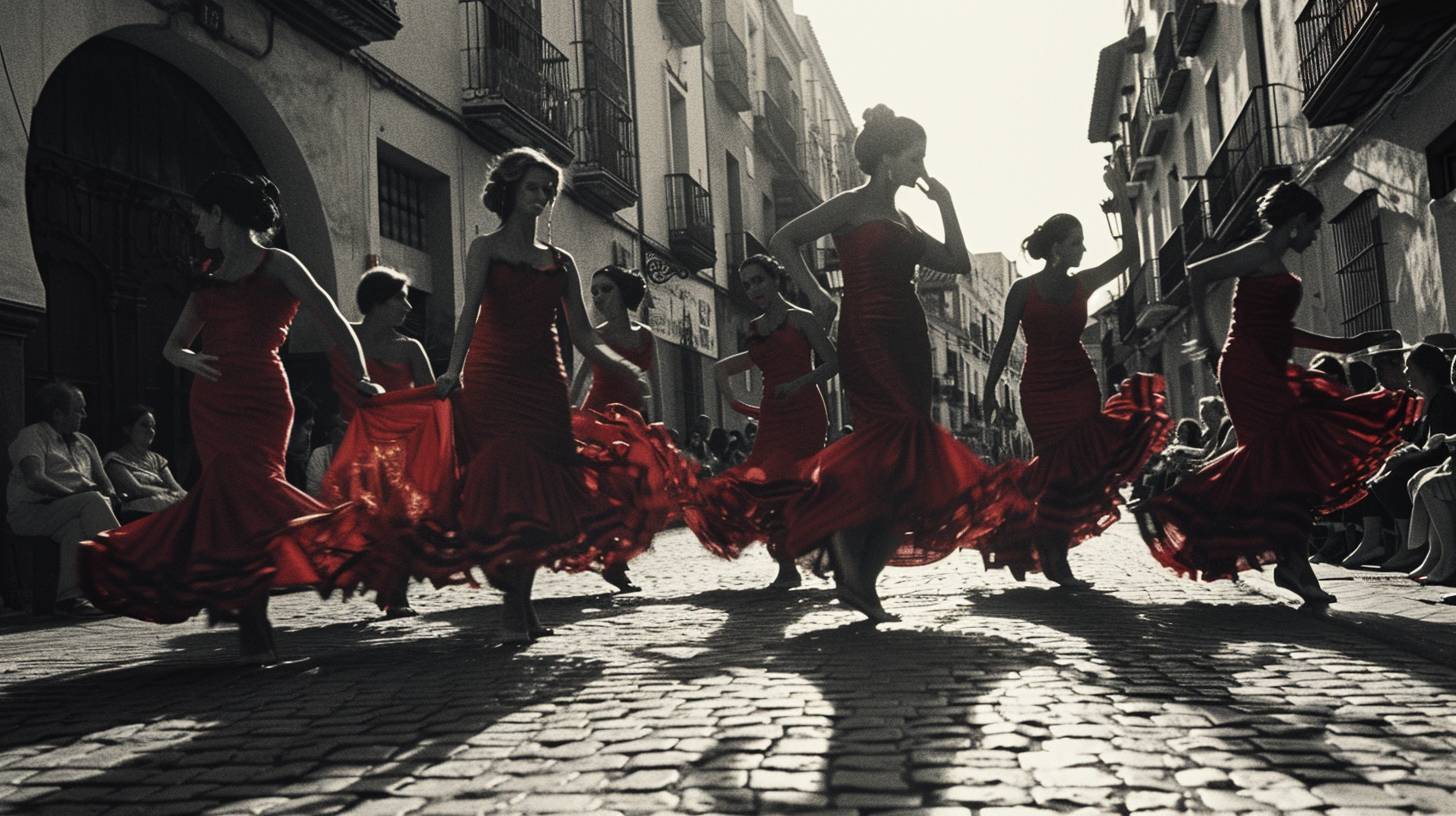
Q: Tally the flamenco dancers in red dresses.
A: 8